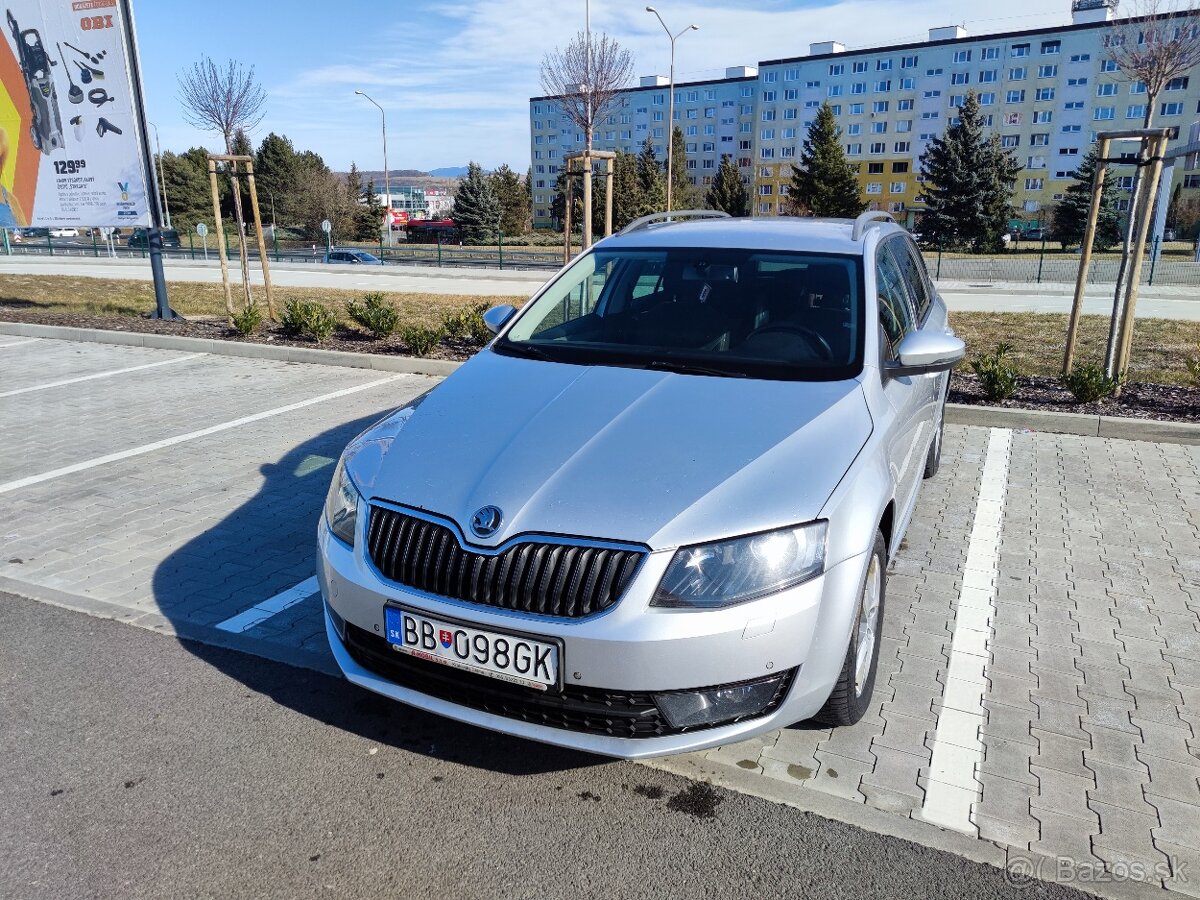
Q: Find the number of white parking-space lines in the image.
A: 5